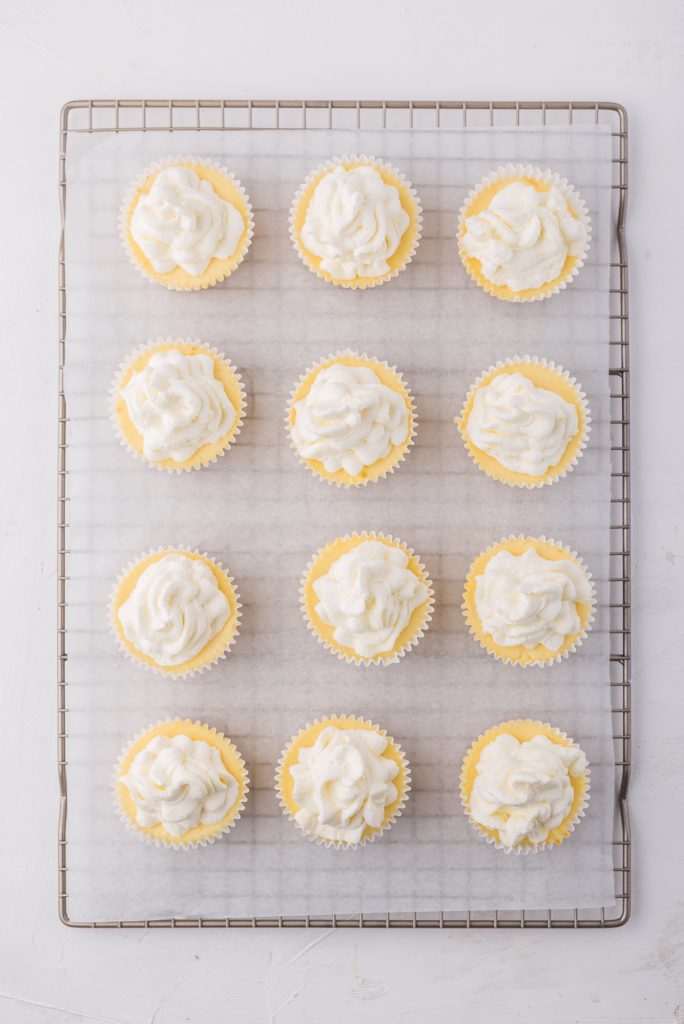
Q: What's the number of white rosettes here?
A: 12